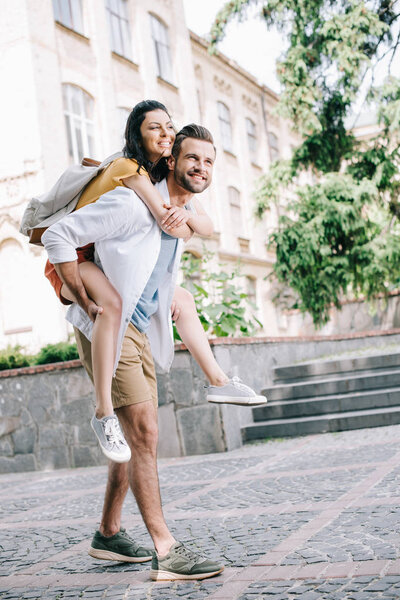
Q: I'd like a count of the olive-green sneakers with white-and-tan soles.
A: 2